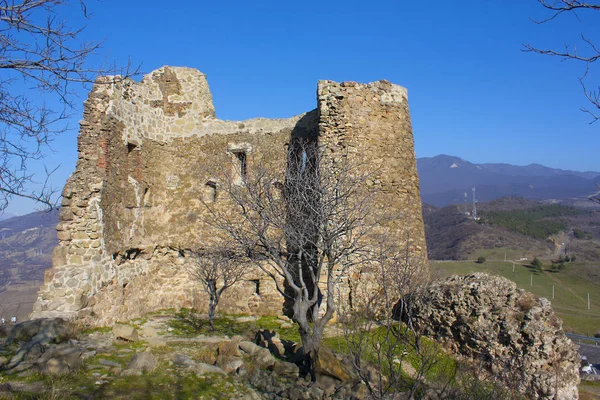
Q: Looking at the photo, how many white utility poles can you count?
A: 5